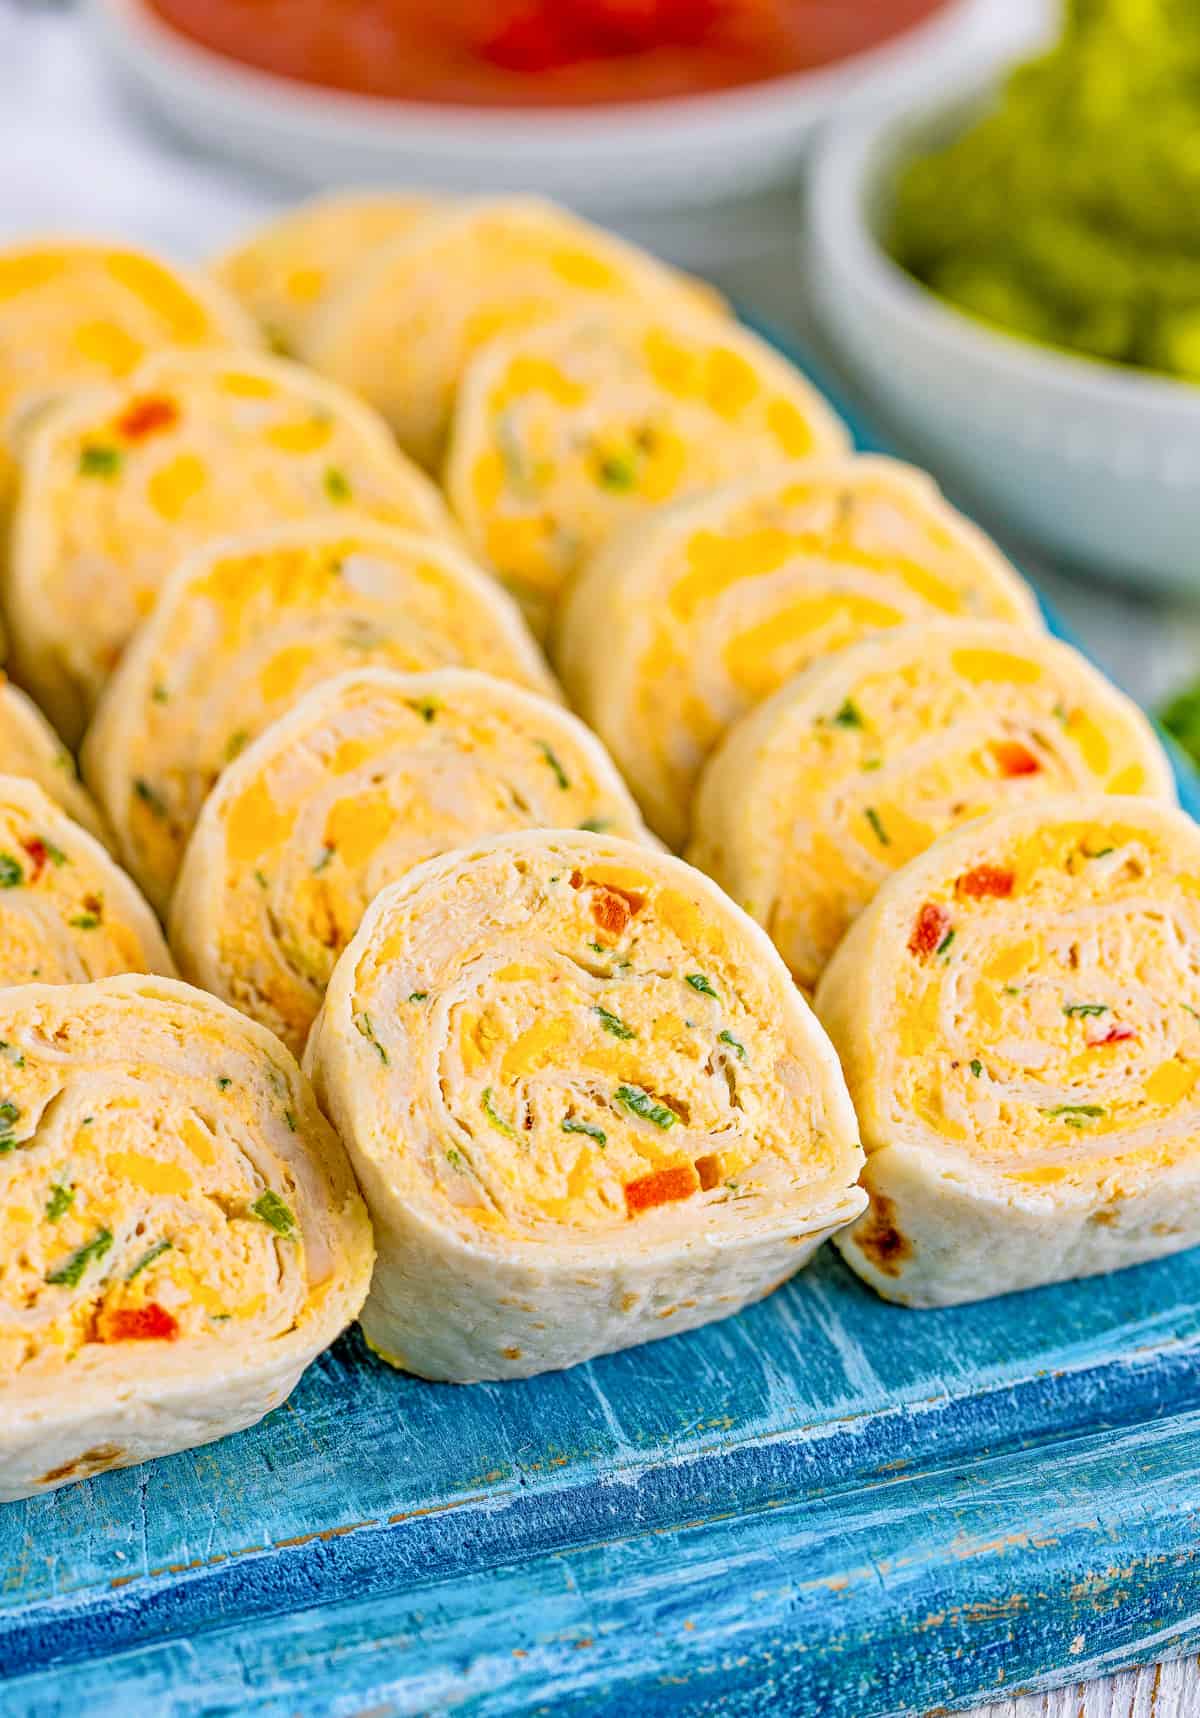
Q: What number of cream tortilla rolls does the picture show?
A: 14